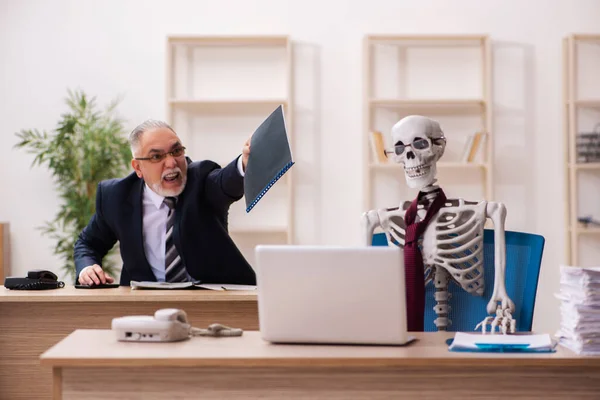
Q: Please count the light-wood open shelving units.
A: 3